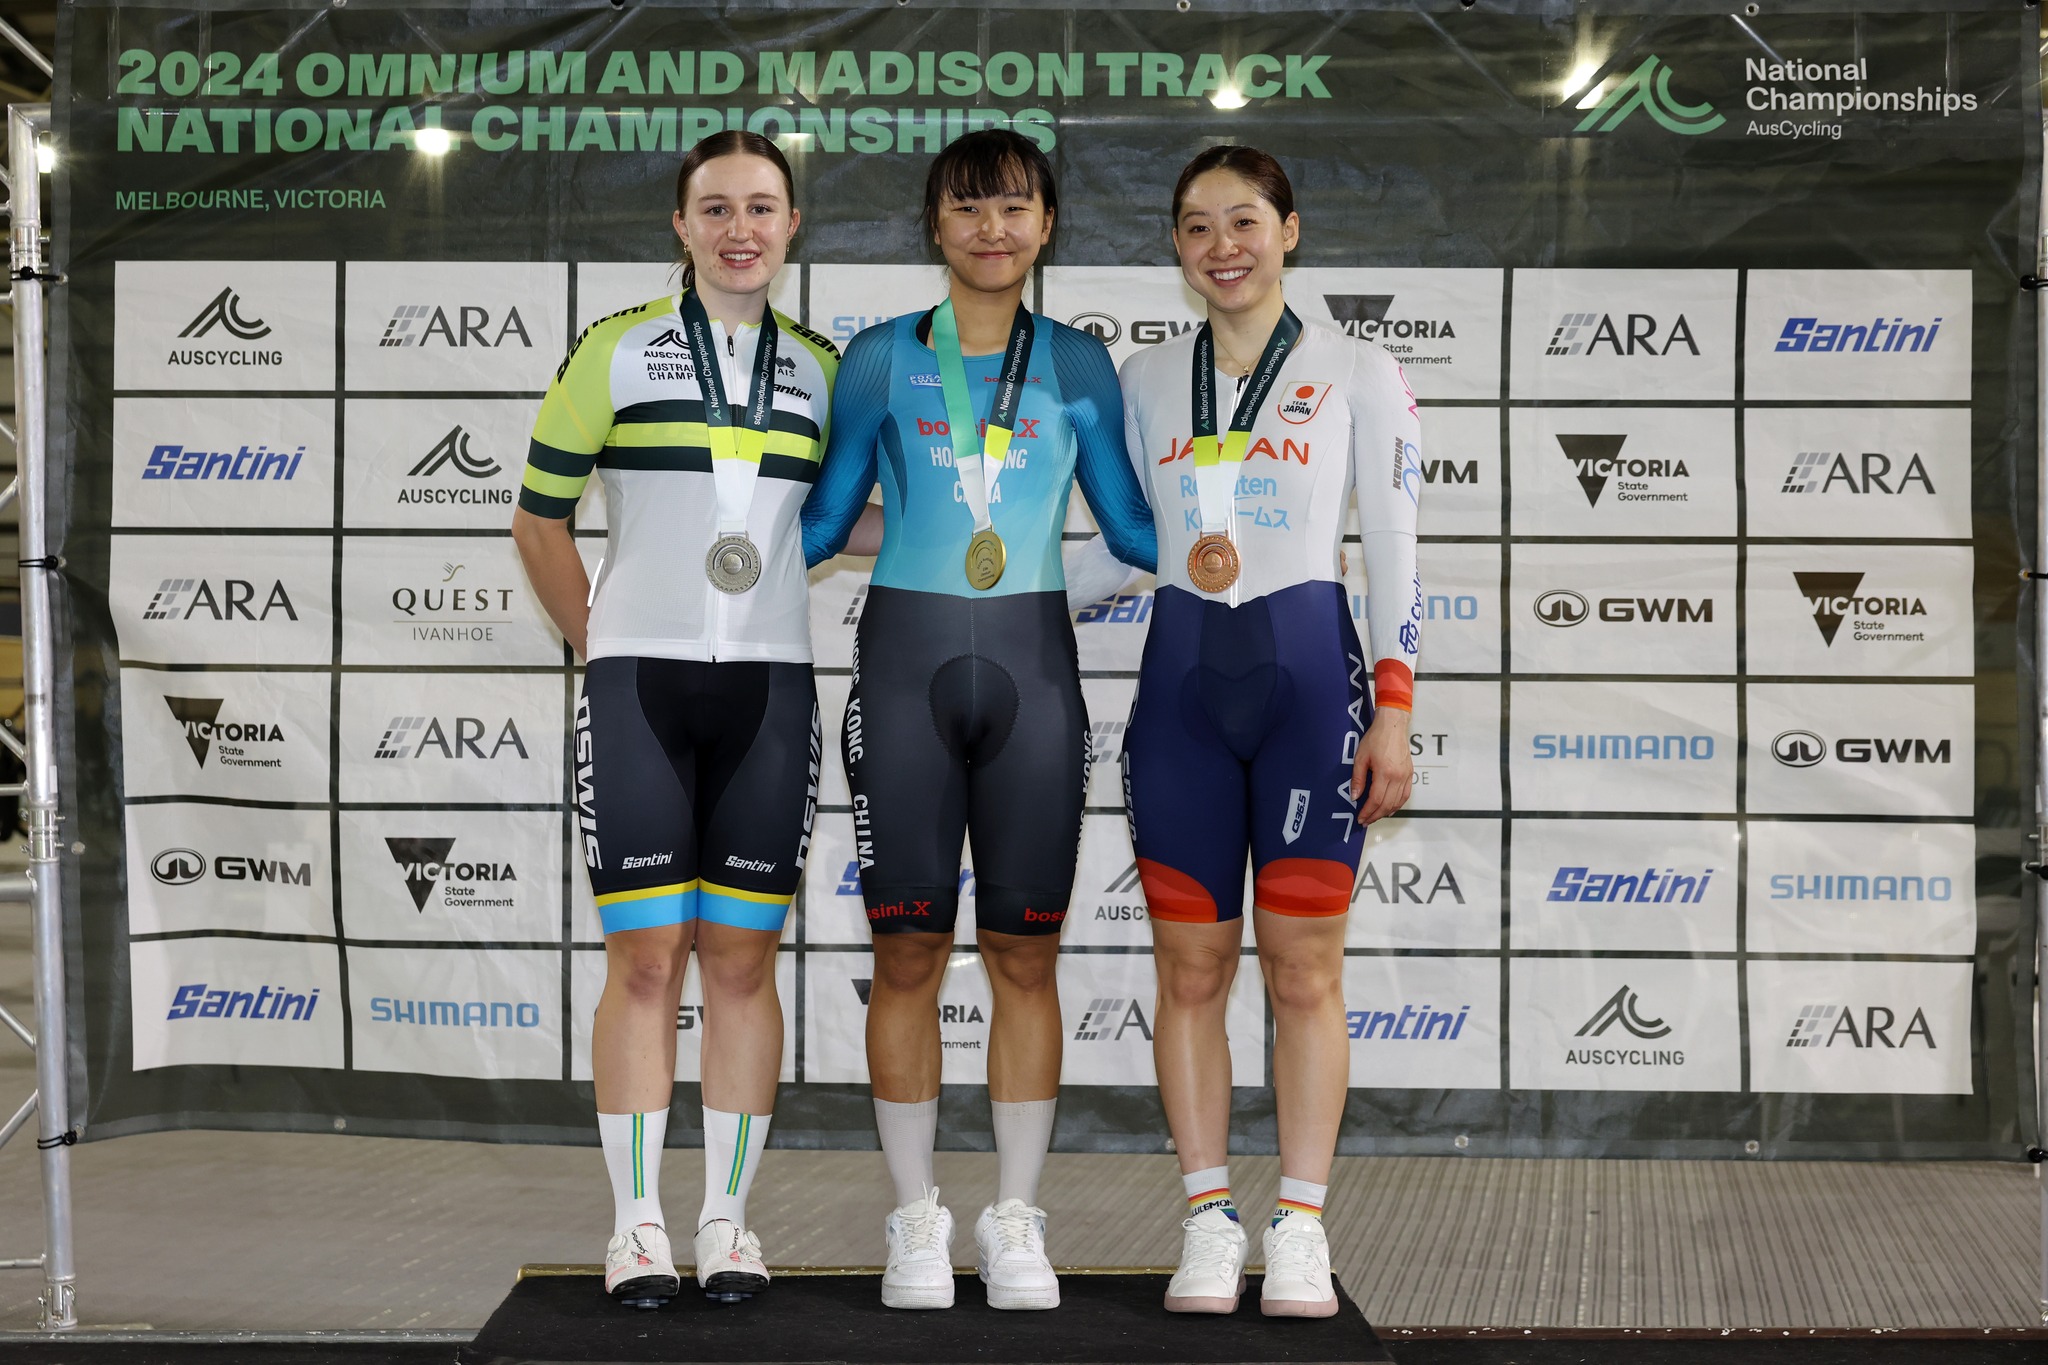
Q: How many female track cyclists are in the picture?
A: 3